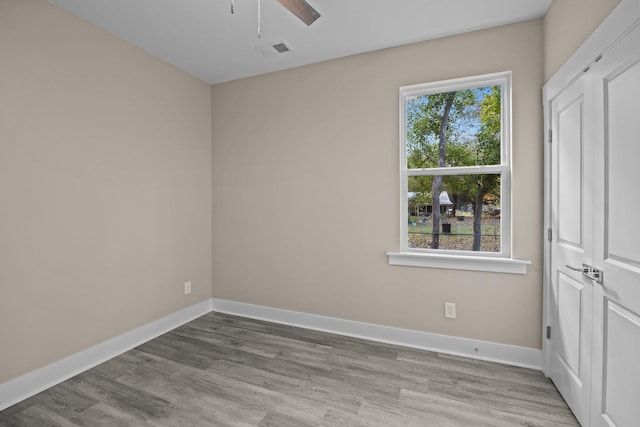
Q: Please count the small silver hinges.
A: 3